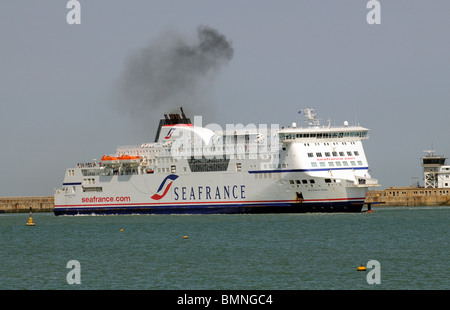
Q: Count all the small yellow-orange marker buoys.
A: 4